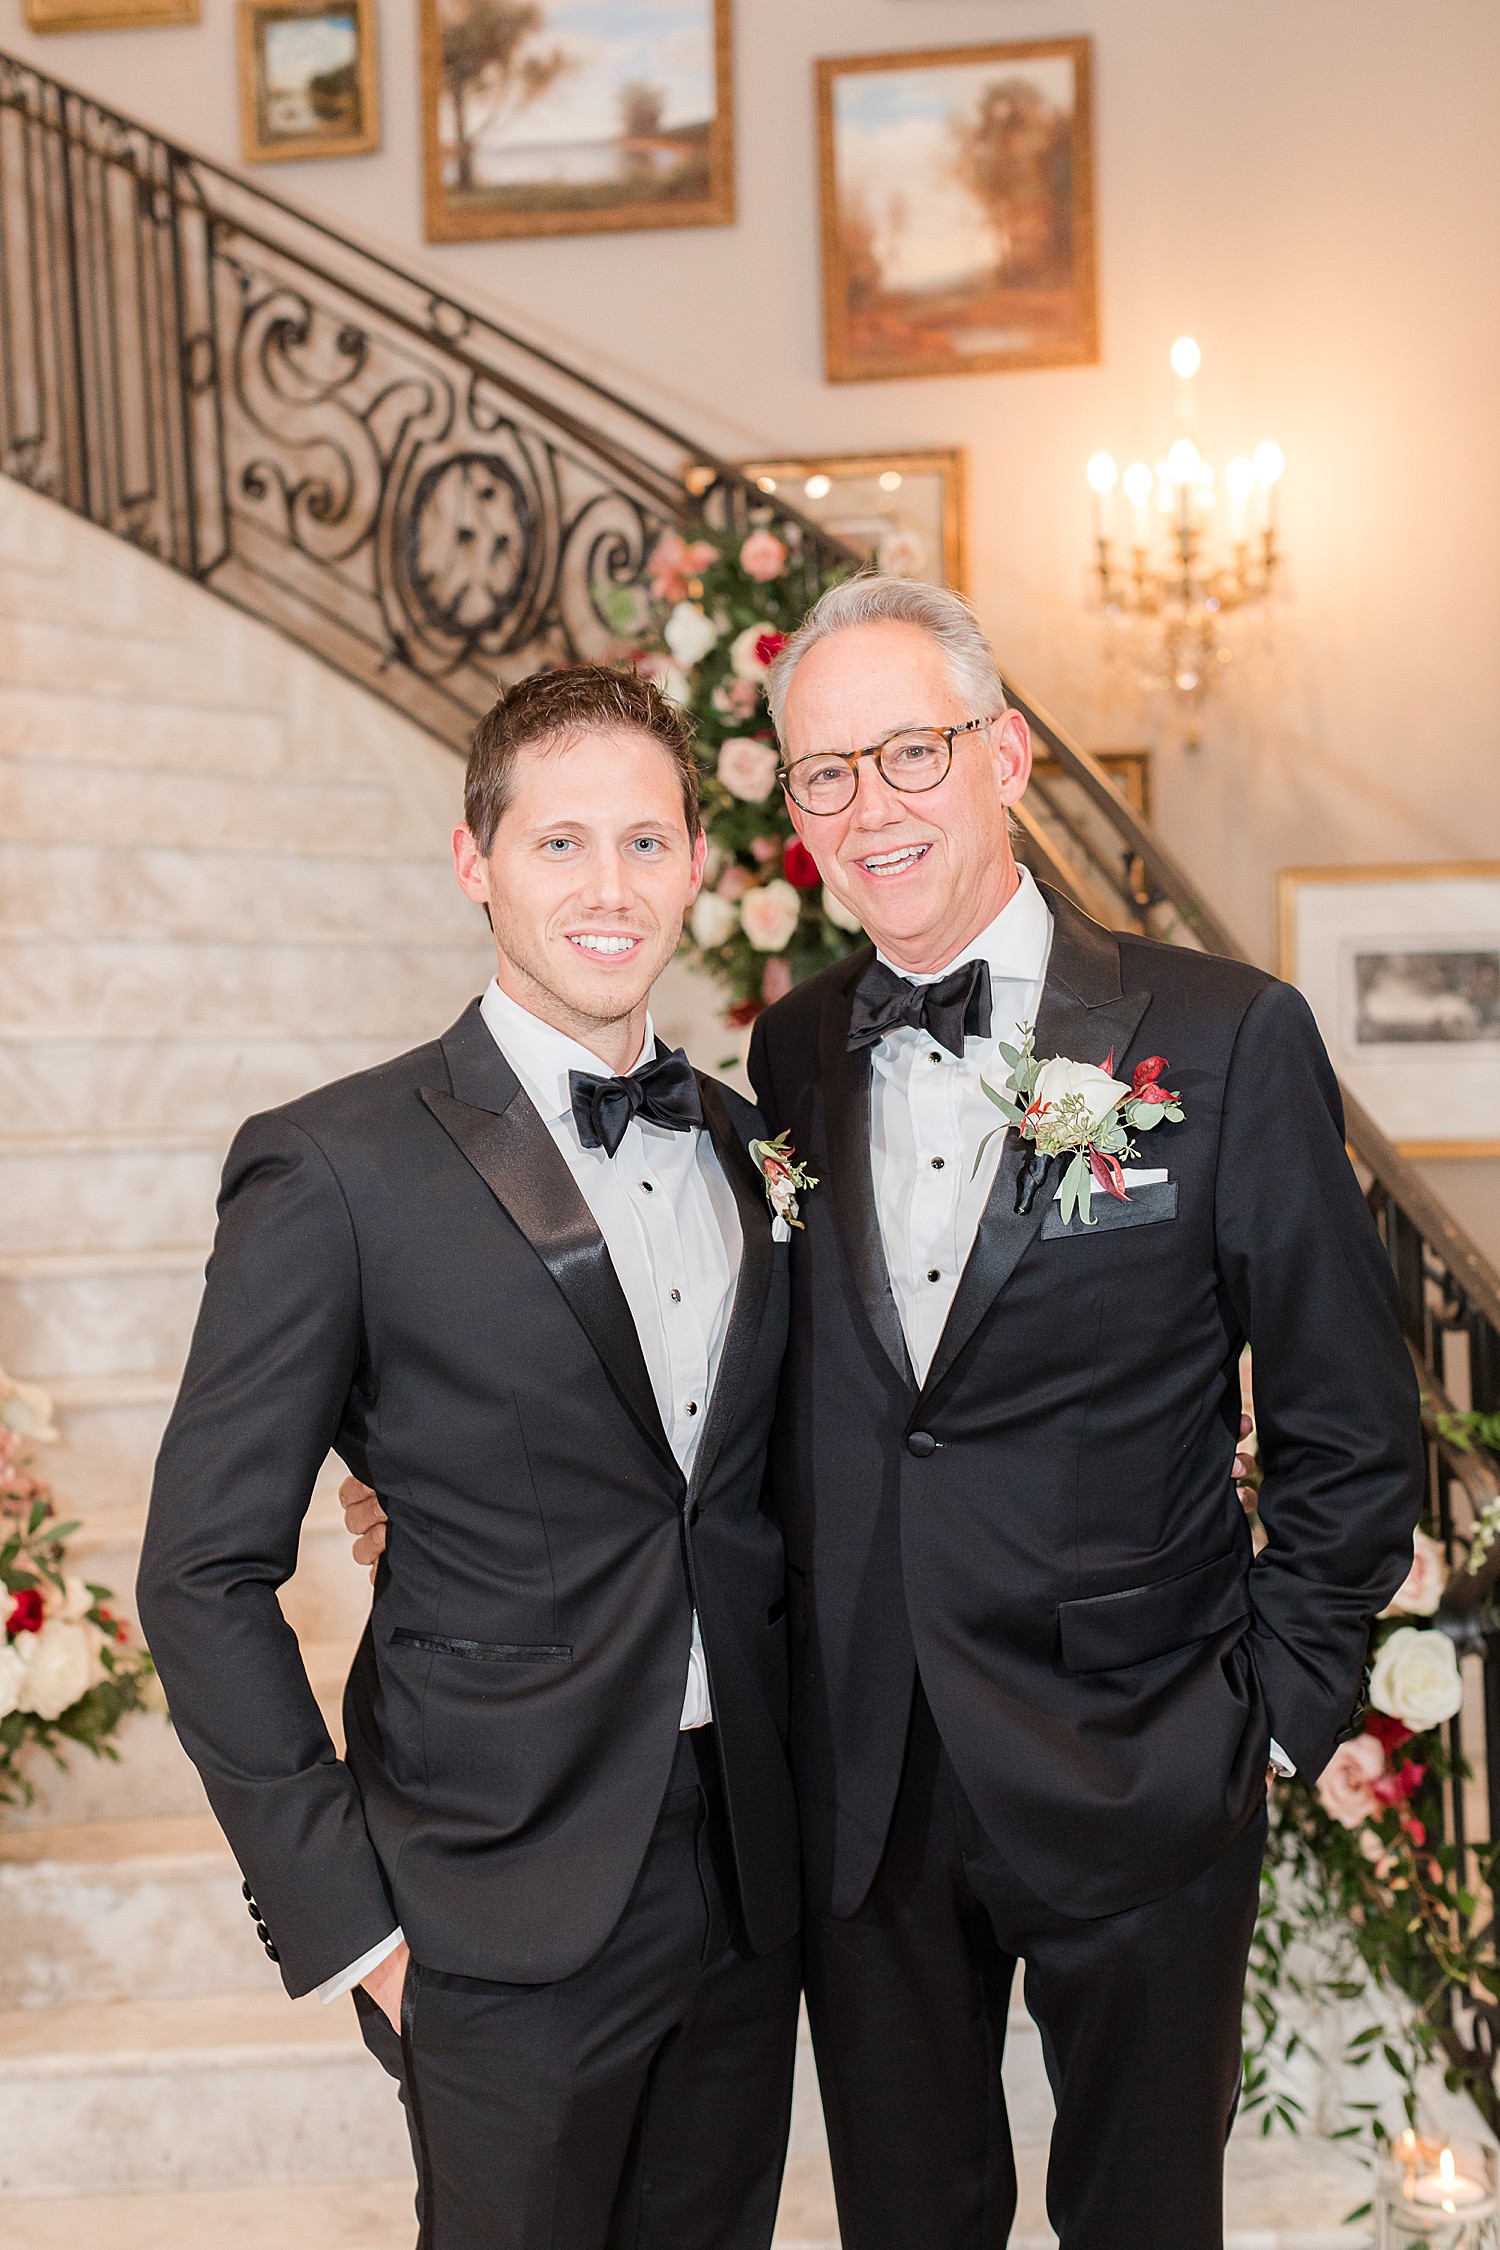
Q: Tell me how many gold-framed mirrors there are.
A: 1